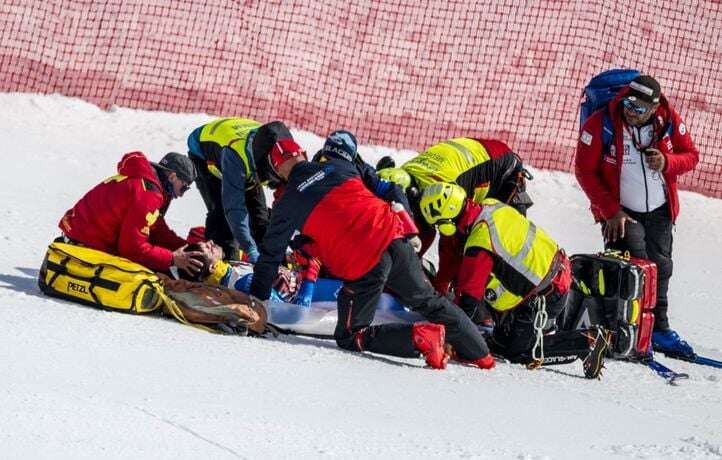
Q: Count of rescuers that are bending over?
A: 6